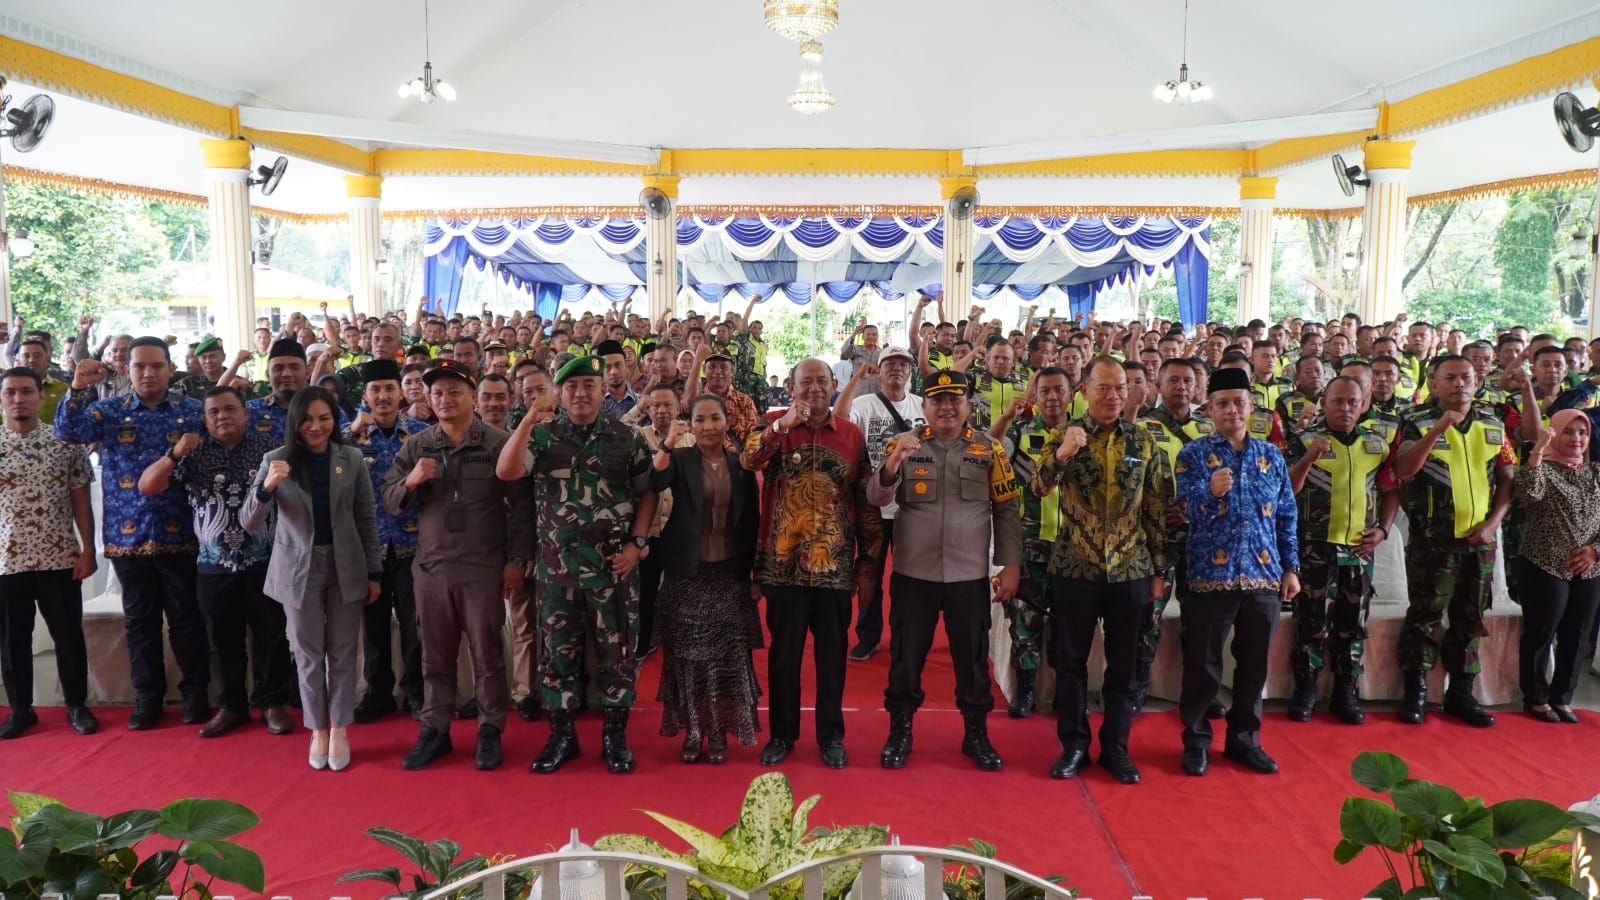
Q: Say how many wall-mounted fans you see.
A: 6